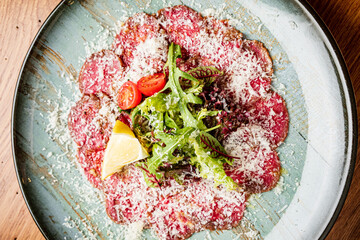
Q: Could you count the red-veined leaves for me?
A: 3